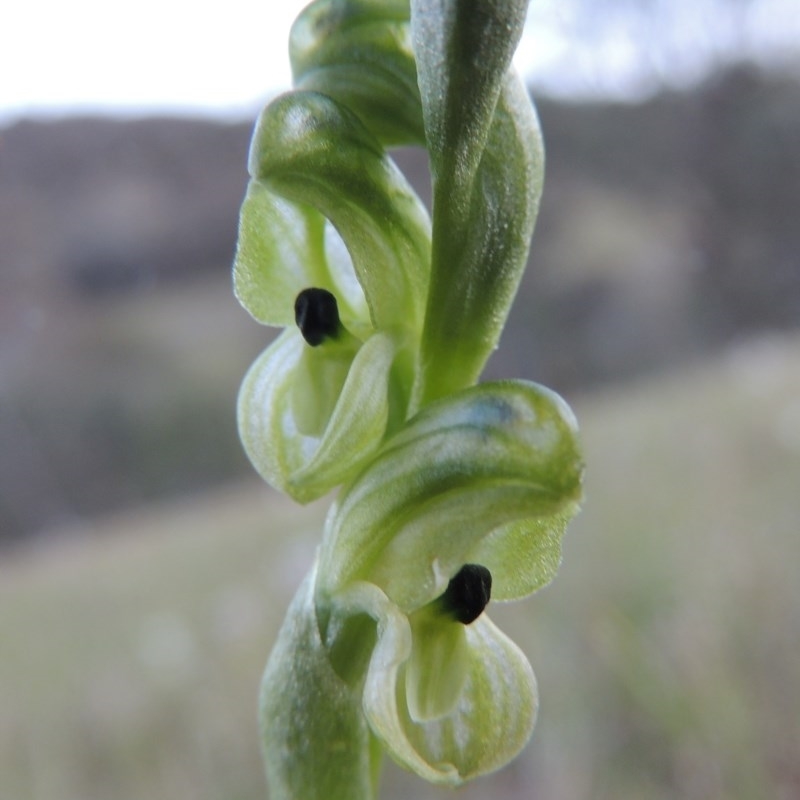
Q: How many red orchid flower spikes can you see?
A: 0